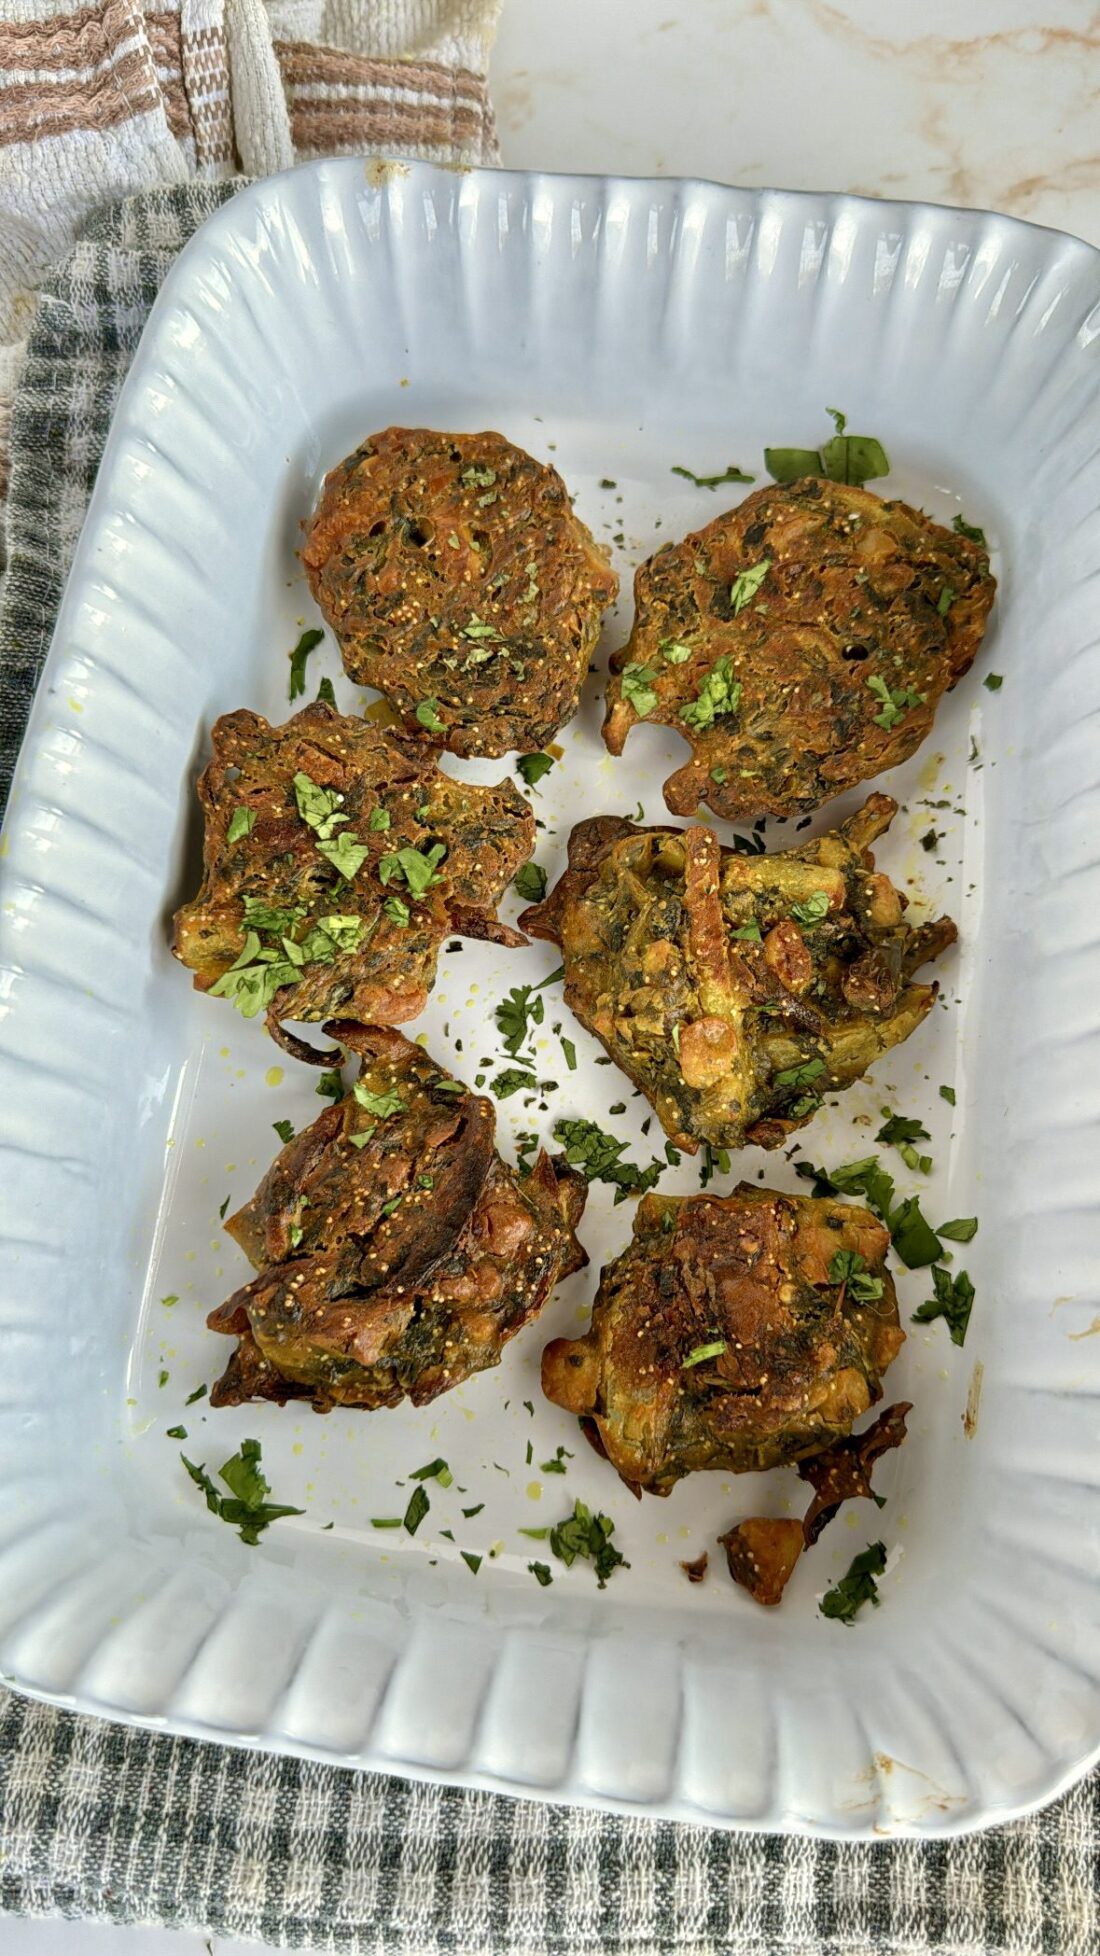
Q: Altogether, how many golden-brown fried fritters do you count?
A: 6